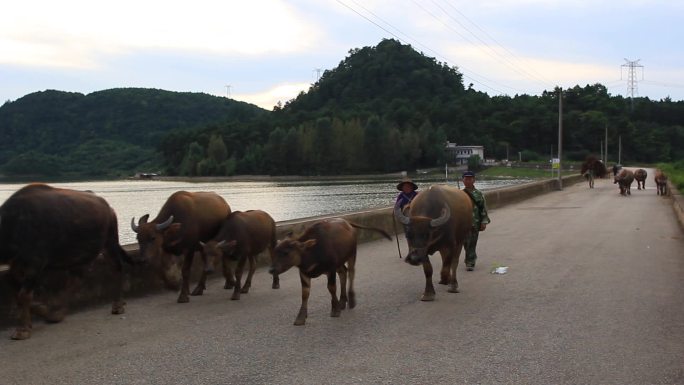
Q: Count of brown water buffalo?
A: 8